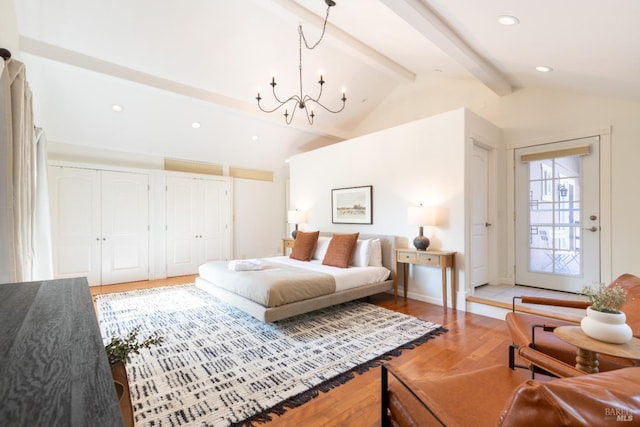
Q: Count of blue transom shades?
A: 0